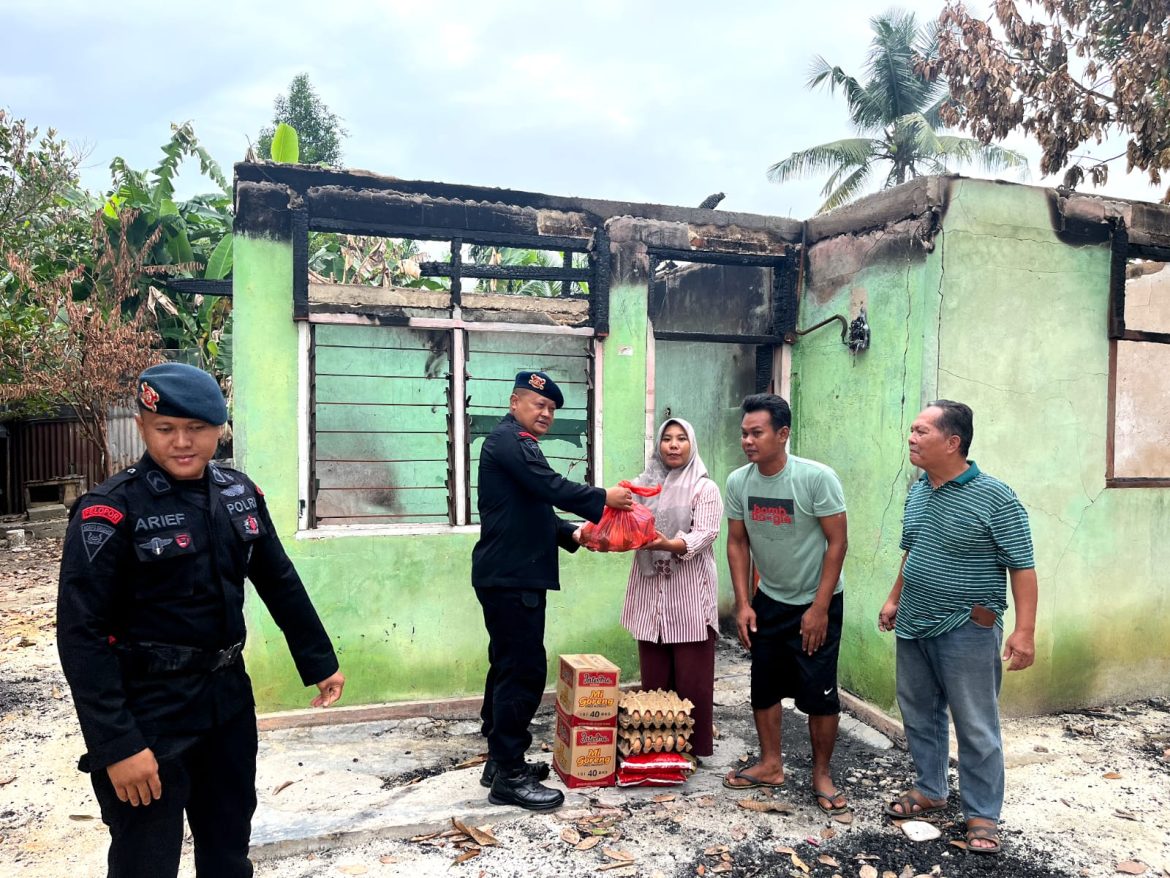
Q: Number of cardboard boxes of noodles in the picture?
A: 2